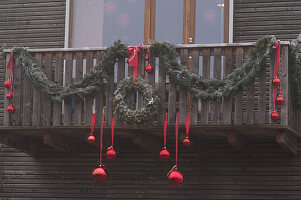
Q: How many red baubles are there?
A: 14